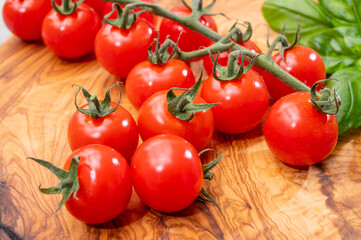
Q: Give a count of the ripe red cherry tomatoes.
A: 15